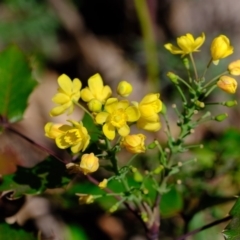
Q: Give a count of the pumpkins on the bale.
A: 0